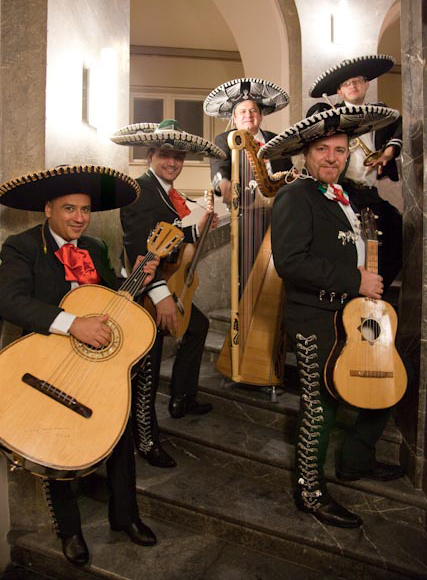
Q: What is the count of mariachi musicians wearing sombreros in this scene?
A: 5